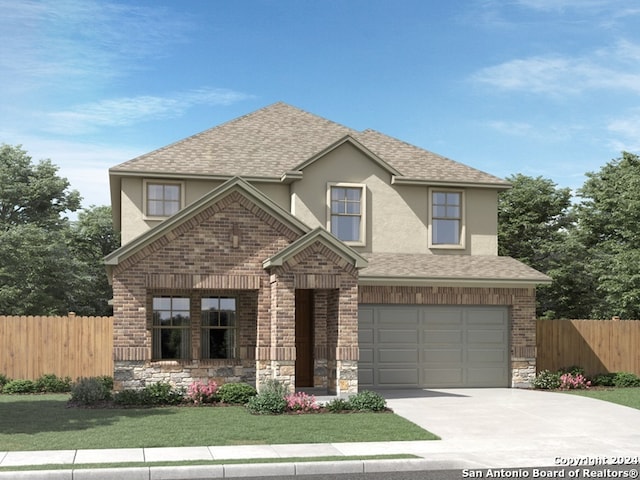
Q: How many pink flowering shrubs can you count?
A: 3